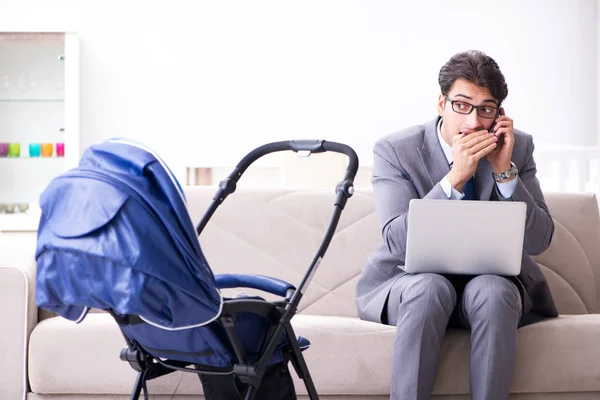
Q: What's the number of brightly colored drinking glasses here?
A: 5